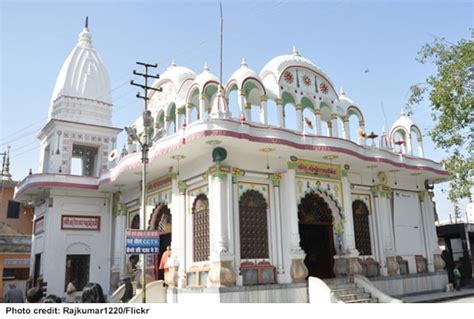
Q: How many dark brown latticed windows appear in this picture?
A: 3